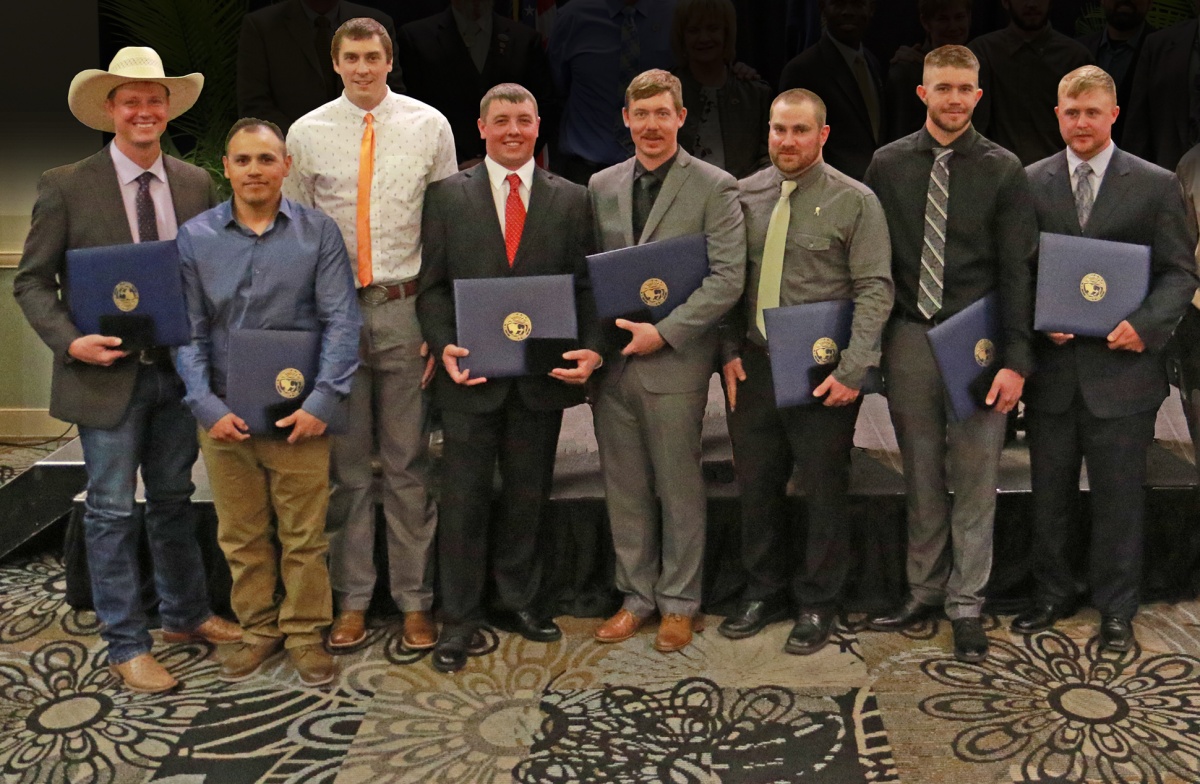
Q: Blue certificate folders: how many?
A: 7